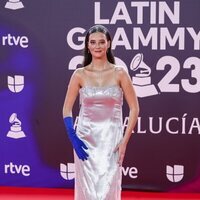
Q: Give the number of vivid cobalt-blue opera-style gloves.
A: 1